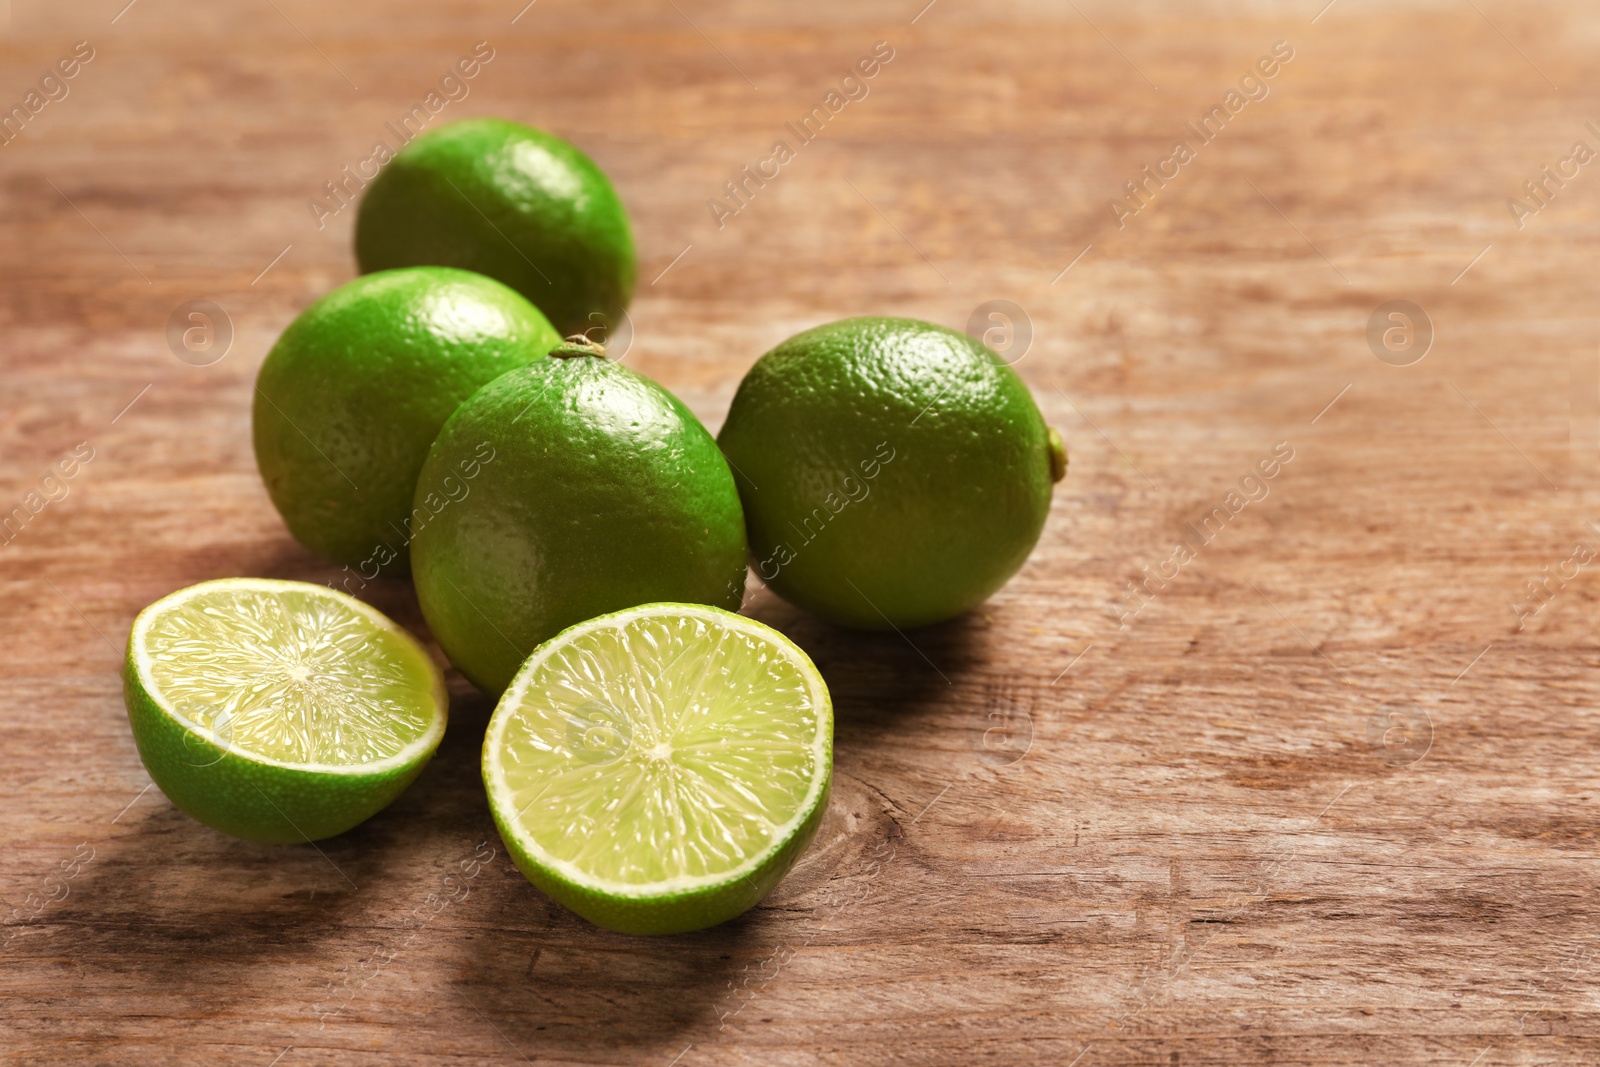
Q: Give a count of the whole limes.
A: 4